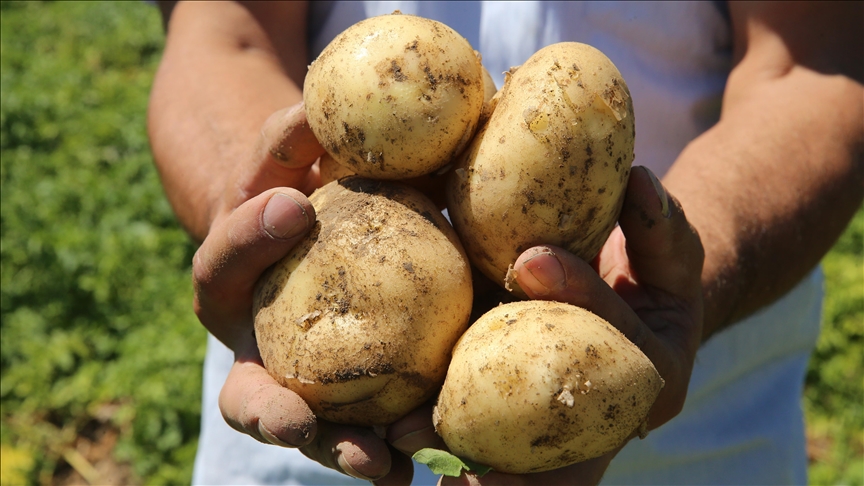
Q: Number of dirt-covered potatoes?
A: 4